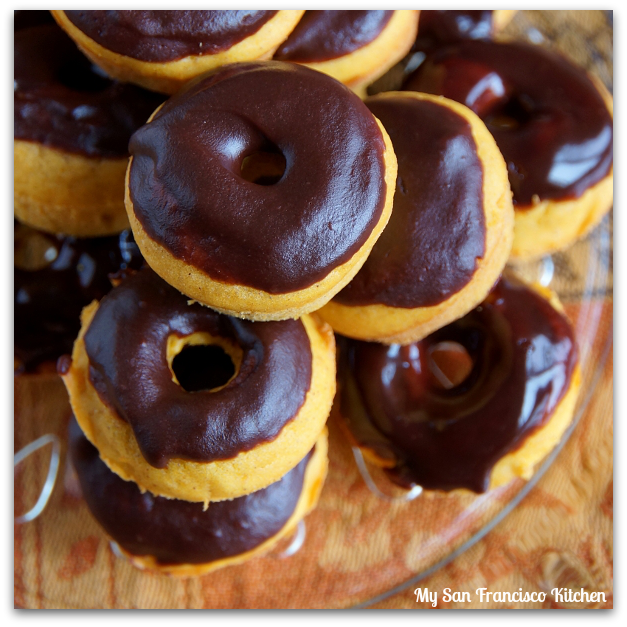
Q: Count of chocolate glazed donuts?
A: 11